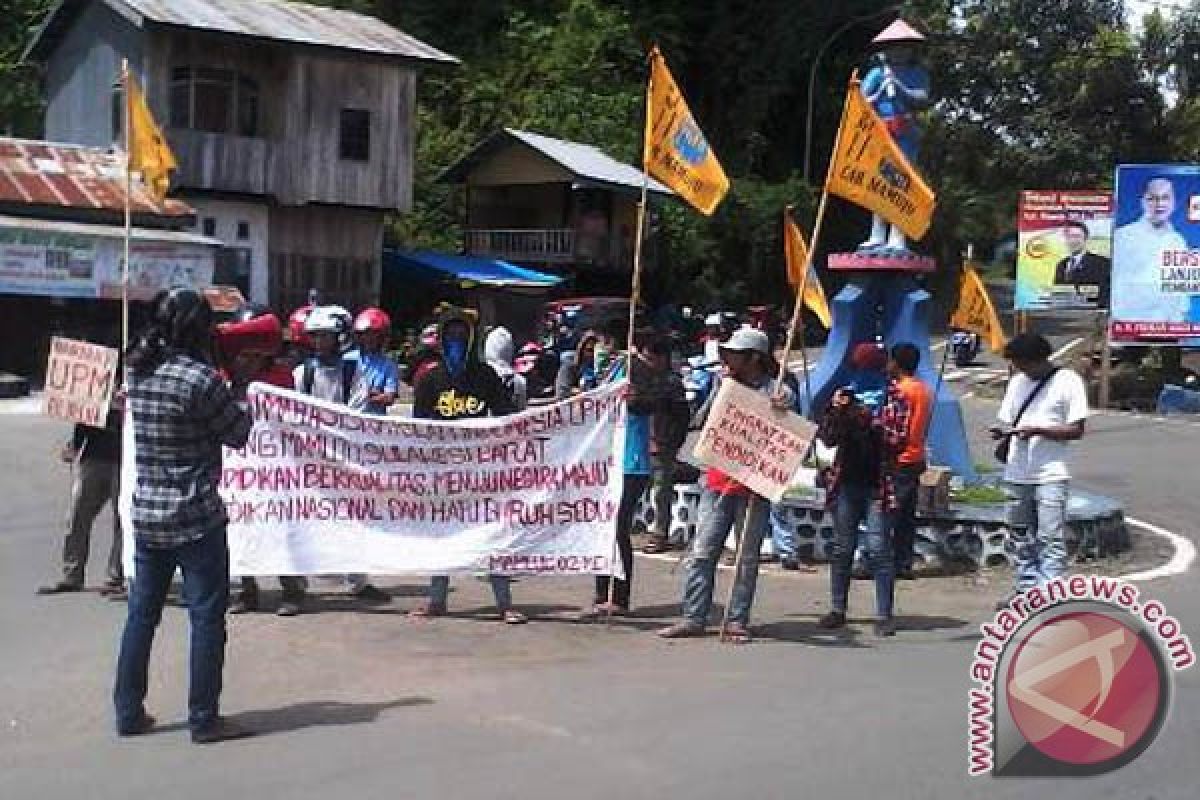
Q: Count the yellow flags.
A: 5